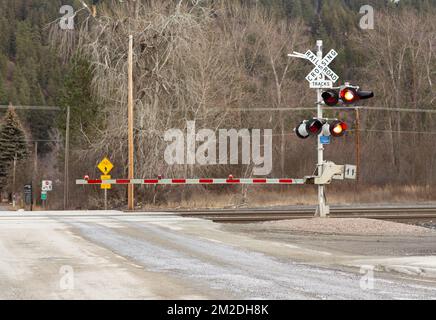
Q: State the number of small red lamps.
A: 3